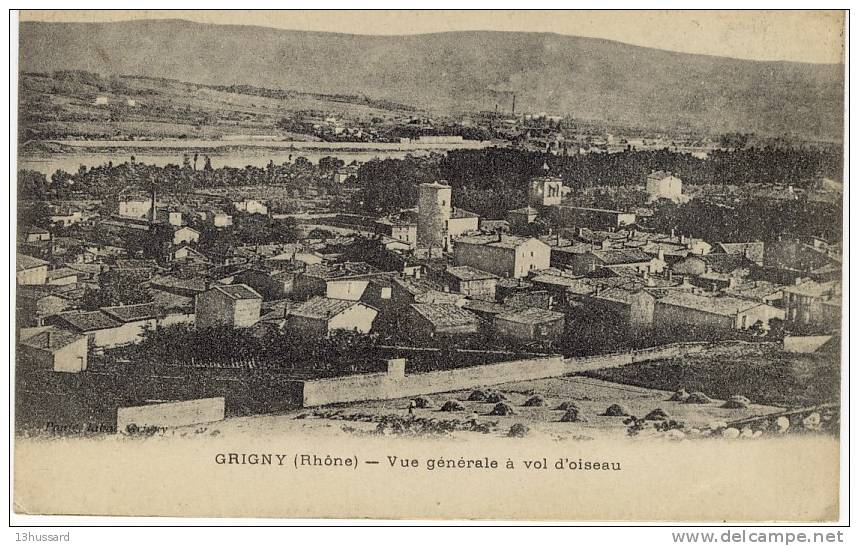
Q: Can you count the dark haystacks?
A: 14